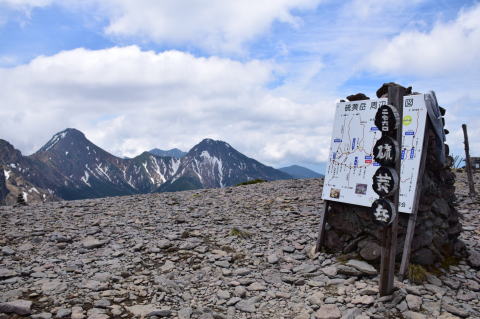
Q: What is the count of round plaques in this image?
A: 4